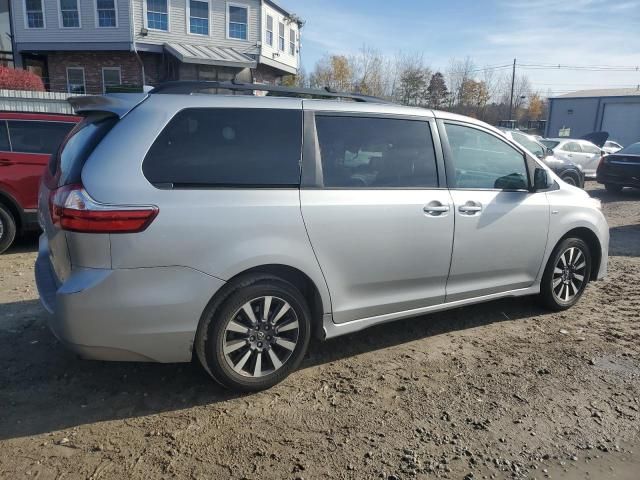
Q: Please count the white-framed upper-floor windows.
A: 9